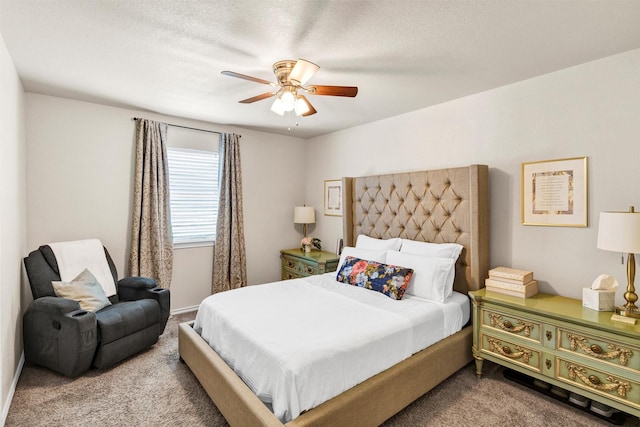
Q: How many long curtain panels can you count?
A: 2